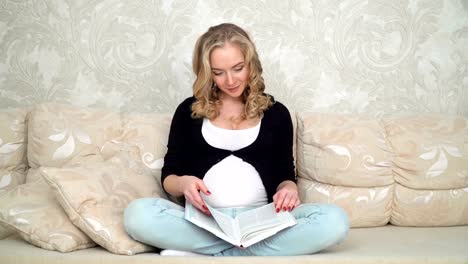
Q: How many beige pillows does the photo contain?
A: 2